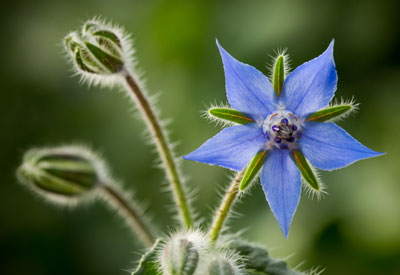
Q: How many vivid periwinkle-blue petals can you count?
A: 5